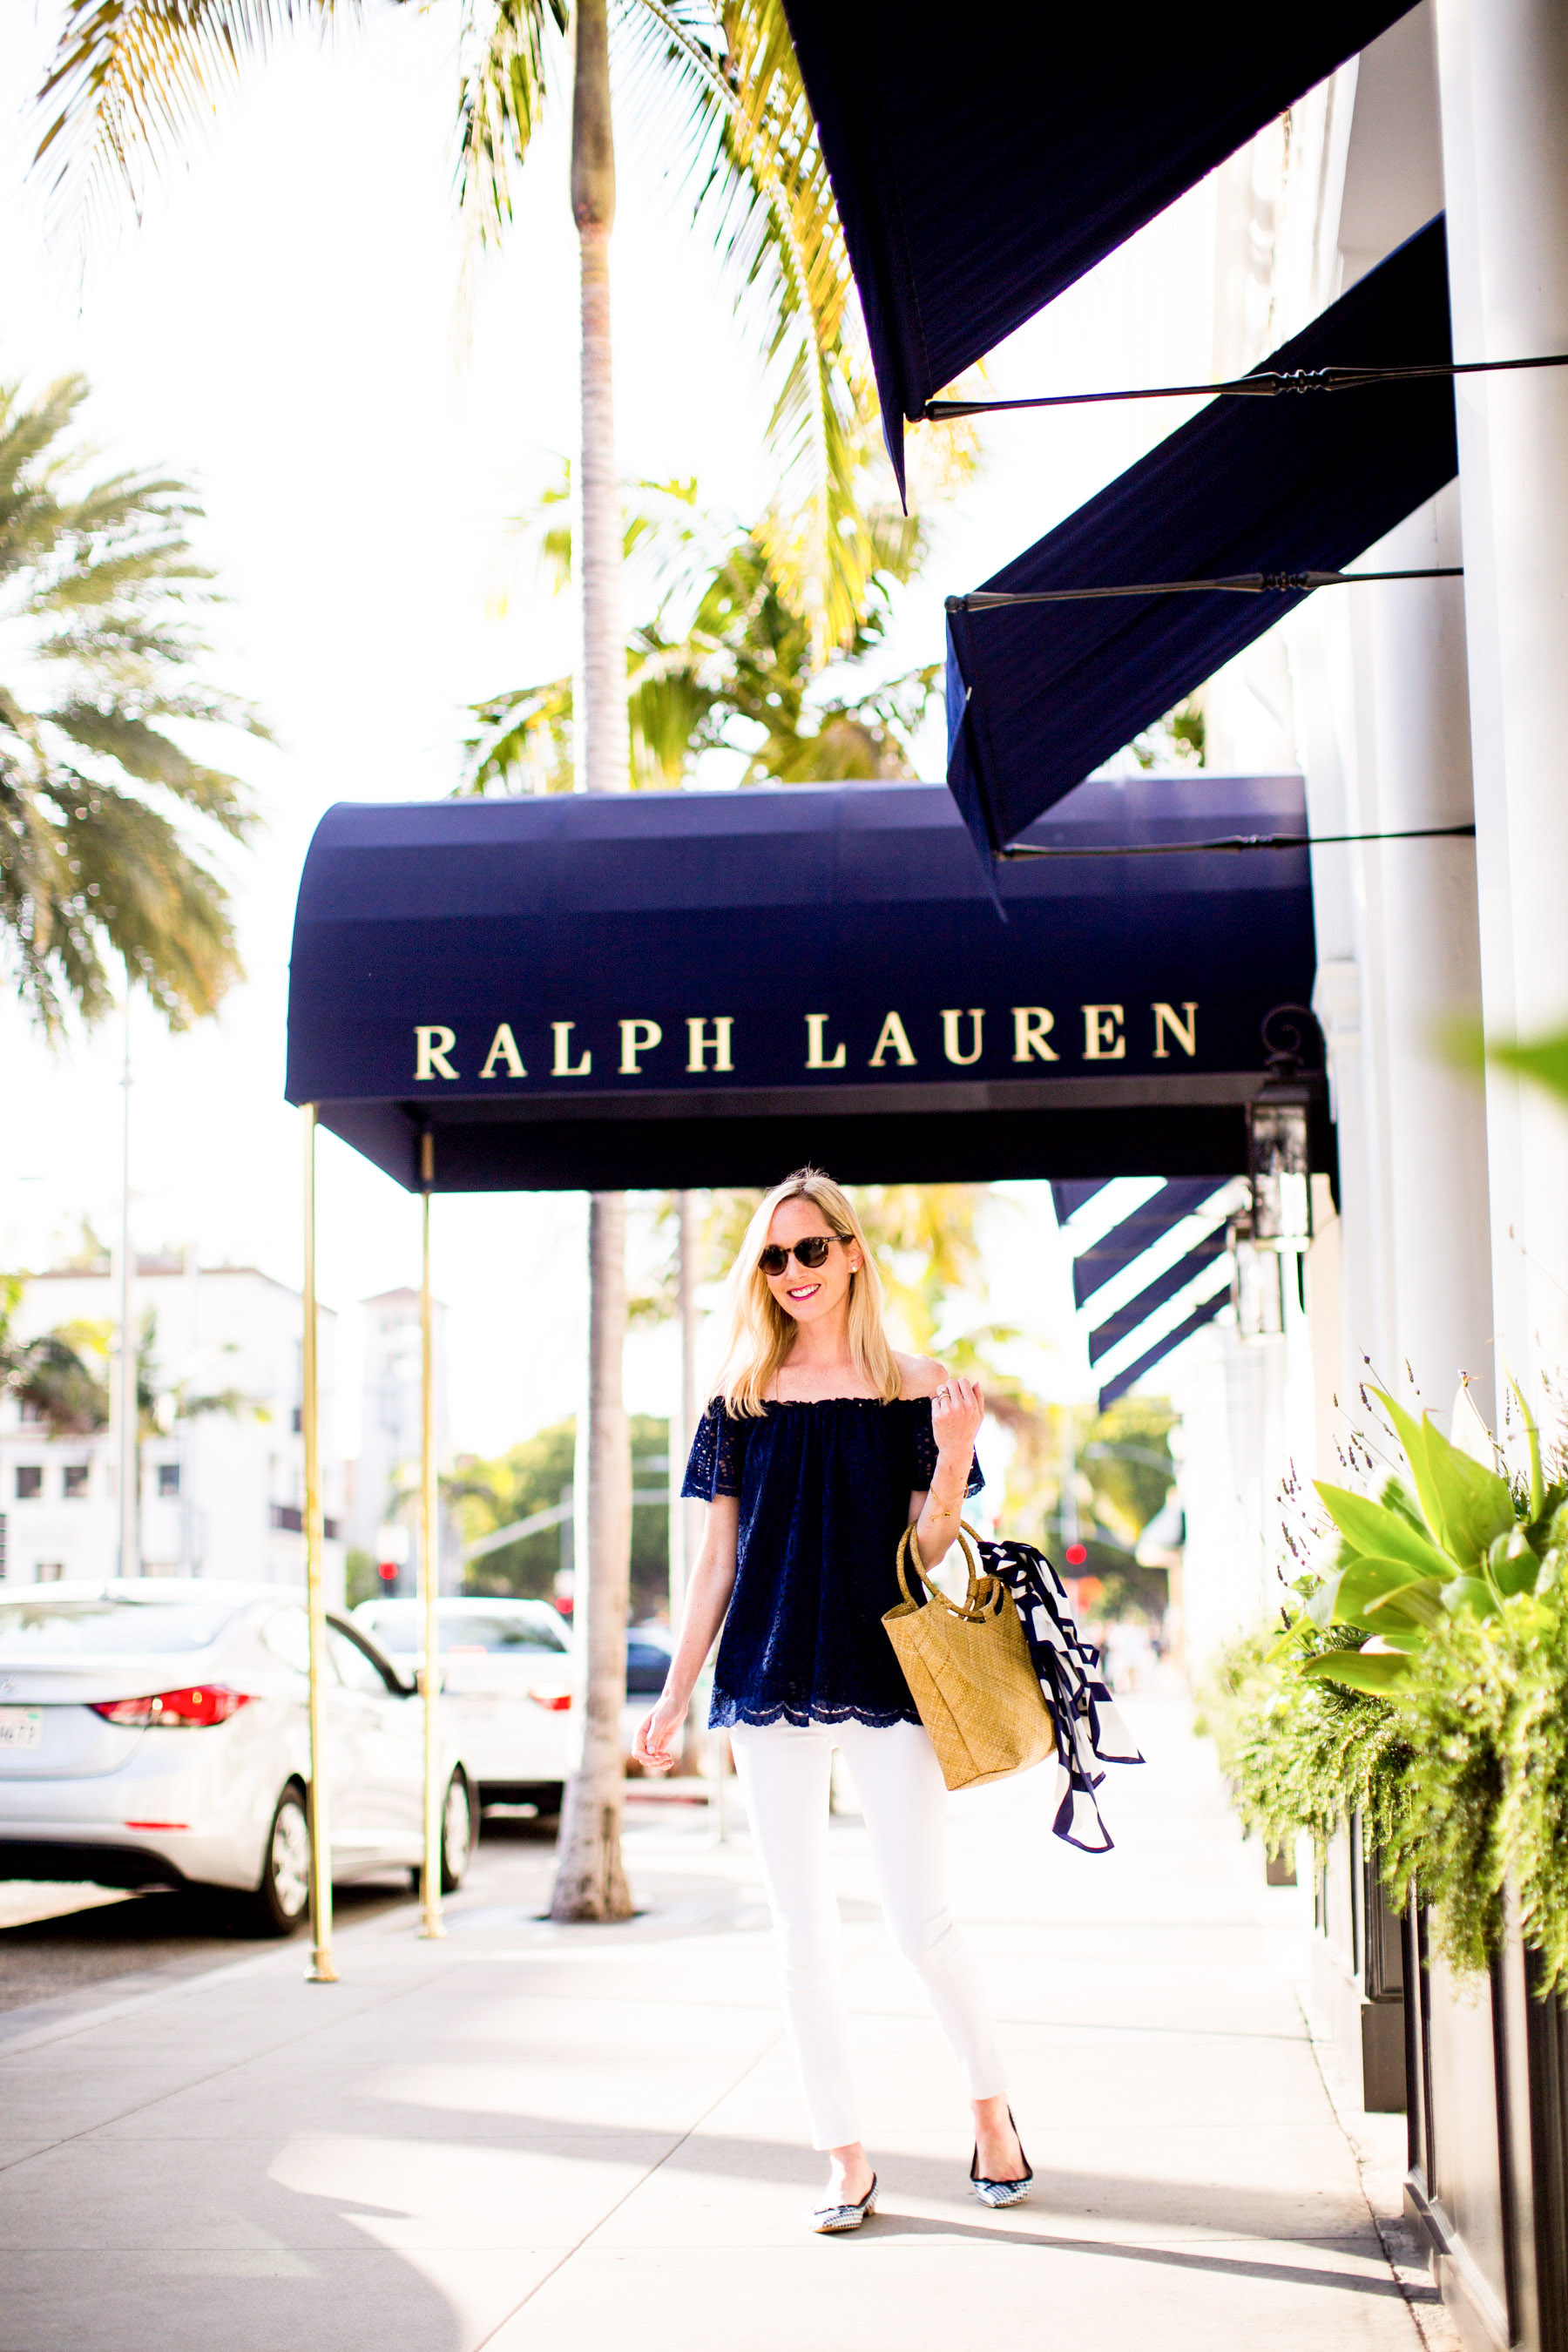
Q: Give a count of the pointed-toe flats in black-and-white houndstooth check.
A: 2